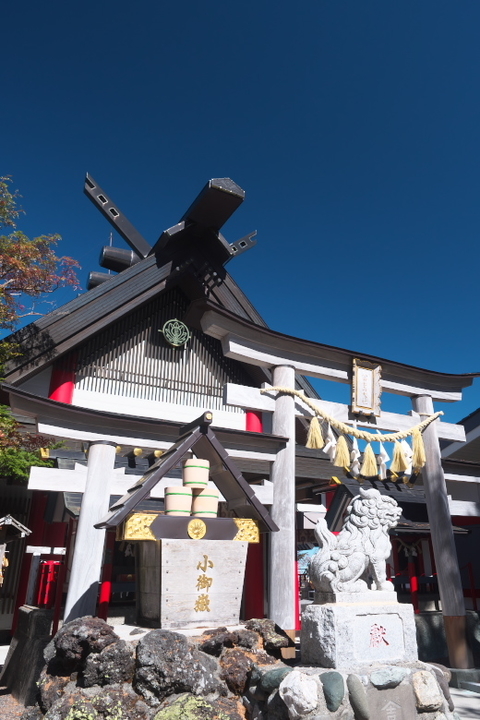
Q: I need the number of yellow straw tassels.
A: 5